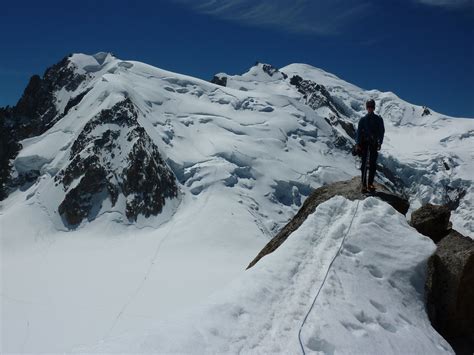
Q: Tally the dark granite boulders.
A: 3